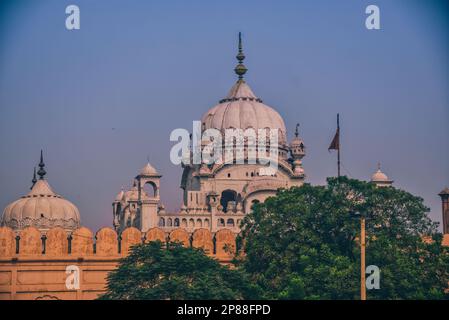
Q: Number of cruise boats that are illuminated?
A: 0